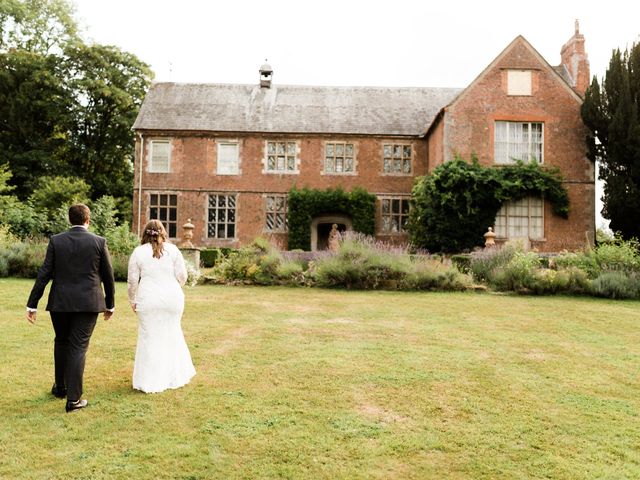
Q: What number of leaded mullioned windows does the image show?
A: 7